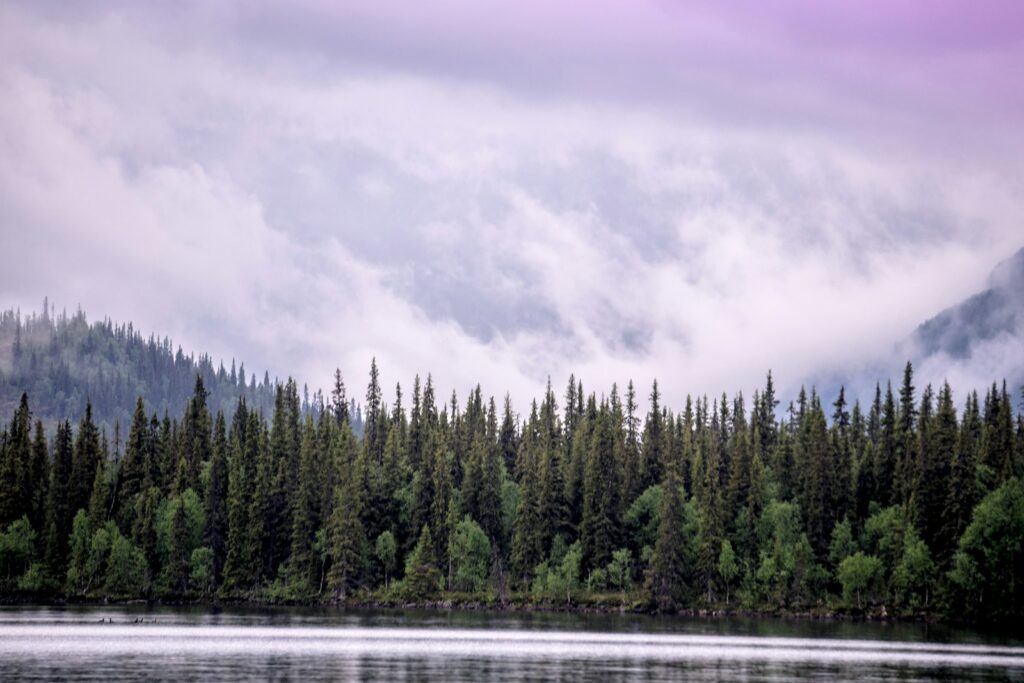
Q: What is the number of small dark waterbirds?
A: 5